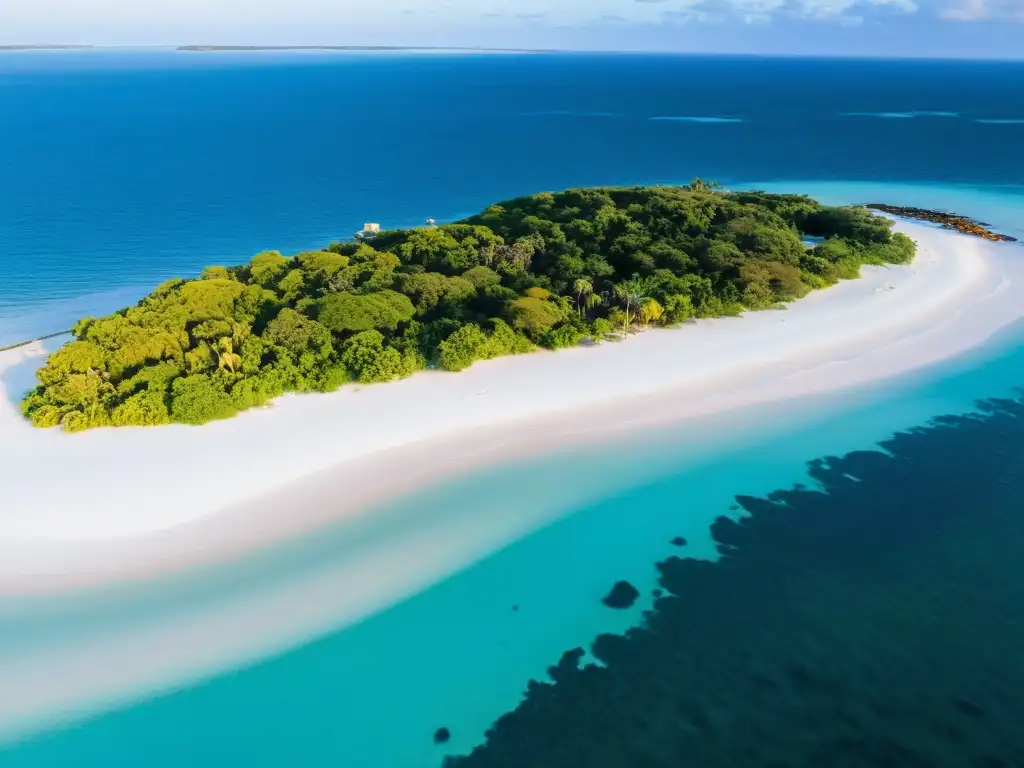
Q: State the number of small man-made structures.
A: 2